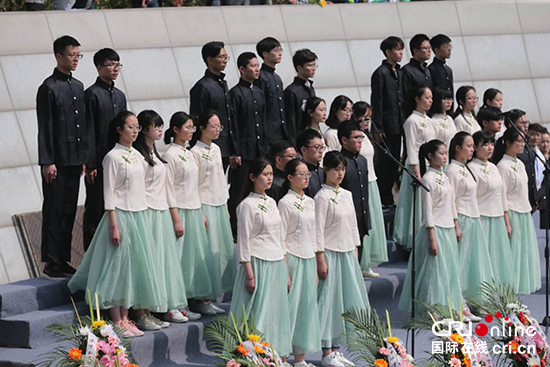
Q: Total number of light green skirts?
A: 13